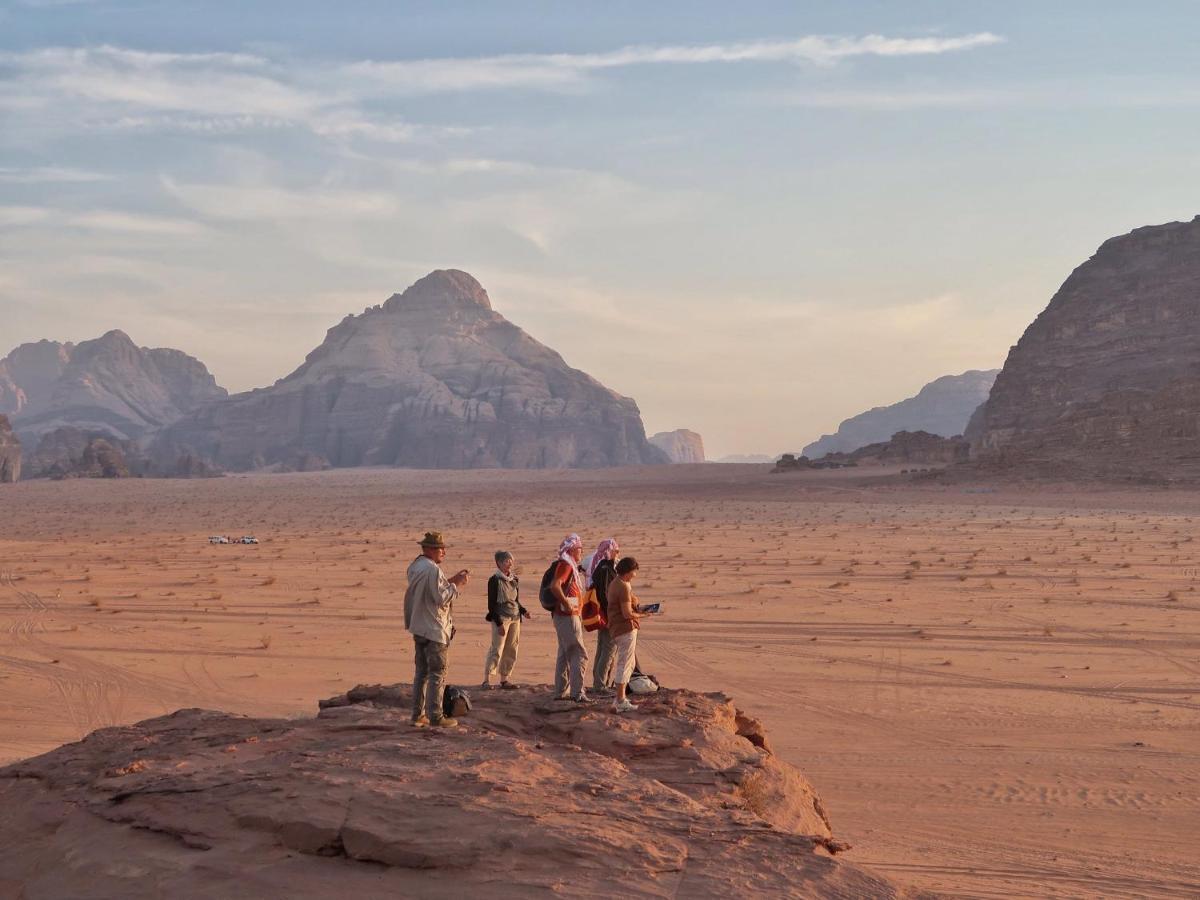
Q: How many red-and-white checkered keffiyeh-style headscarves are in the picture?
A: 2